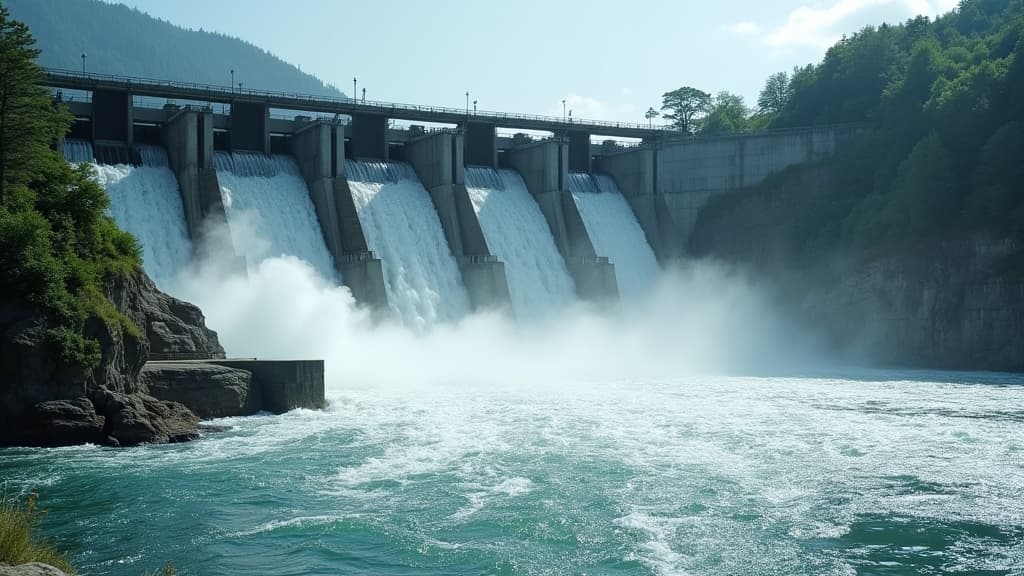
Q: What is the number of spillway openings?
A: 5